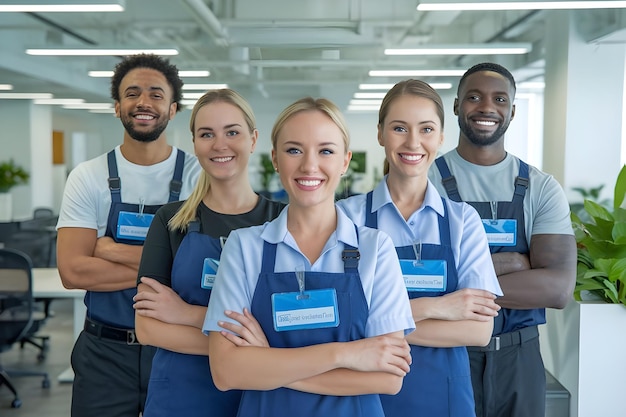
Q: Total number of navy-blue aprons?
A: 5